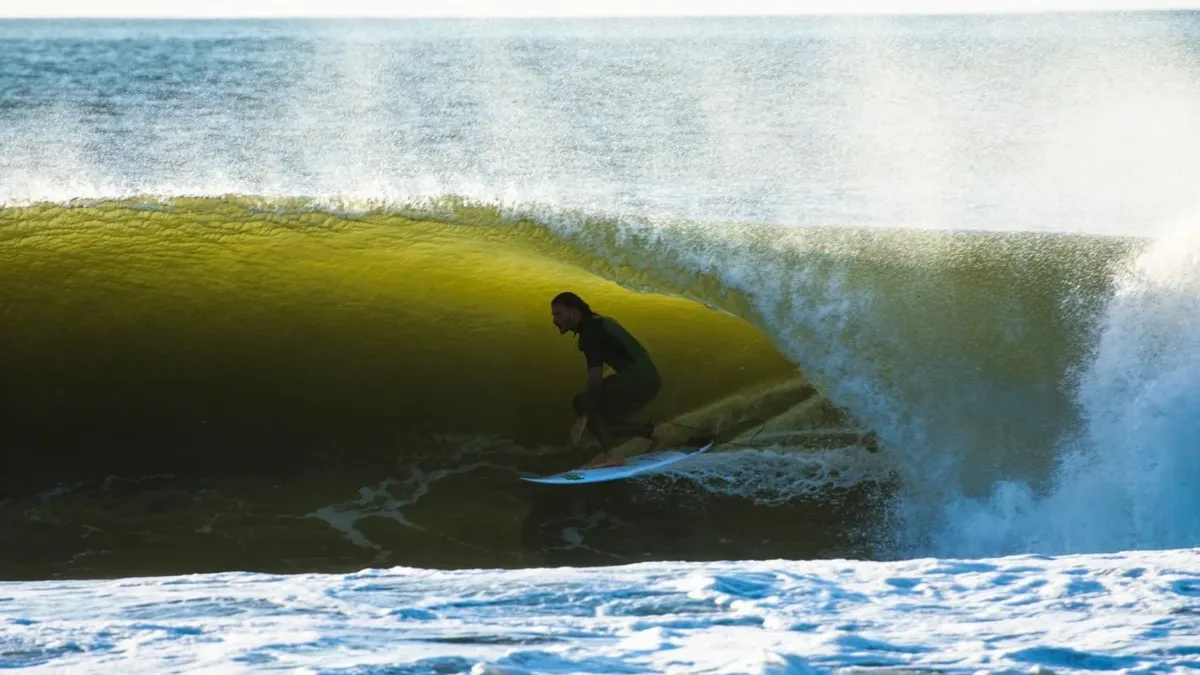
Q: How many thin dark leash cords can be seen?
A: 1